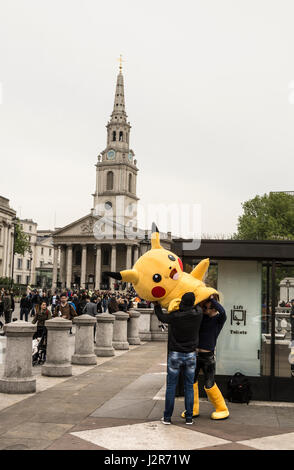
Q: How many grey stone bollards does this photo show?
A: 6